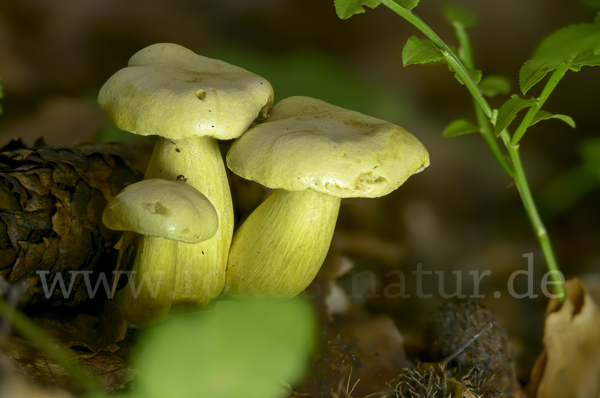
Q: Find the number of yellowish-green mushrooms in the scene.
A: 3